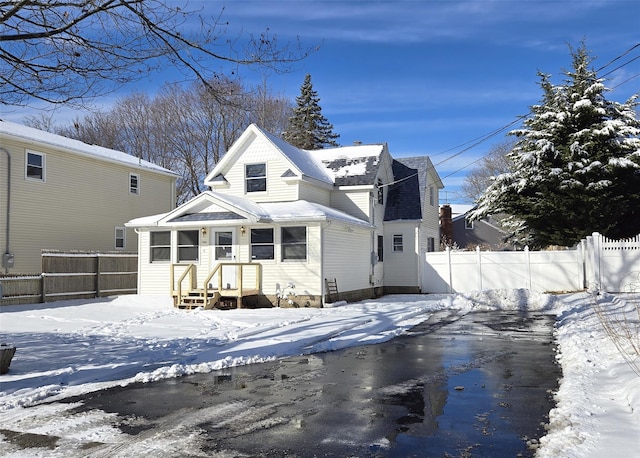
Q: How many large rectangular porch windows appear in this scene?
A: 4